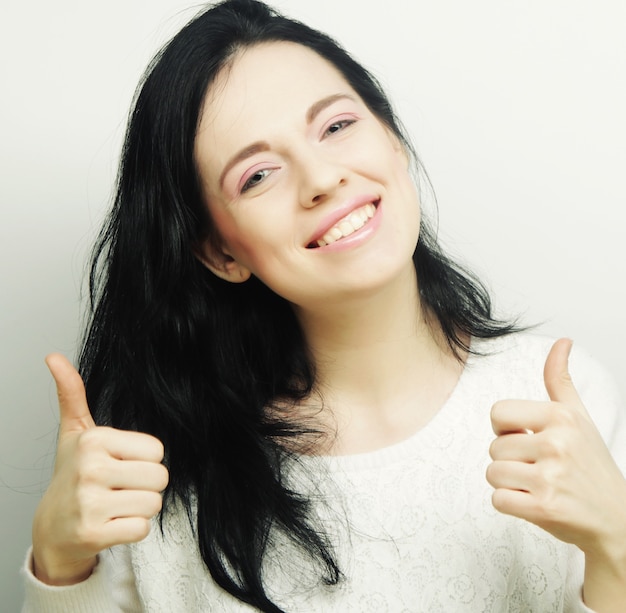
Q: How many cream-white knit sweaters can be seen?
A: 1